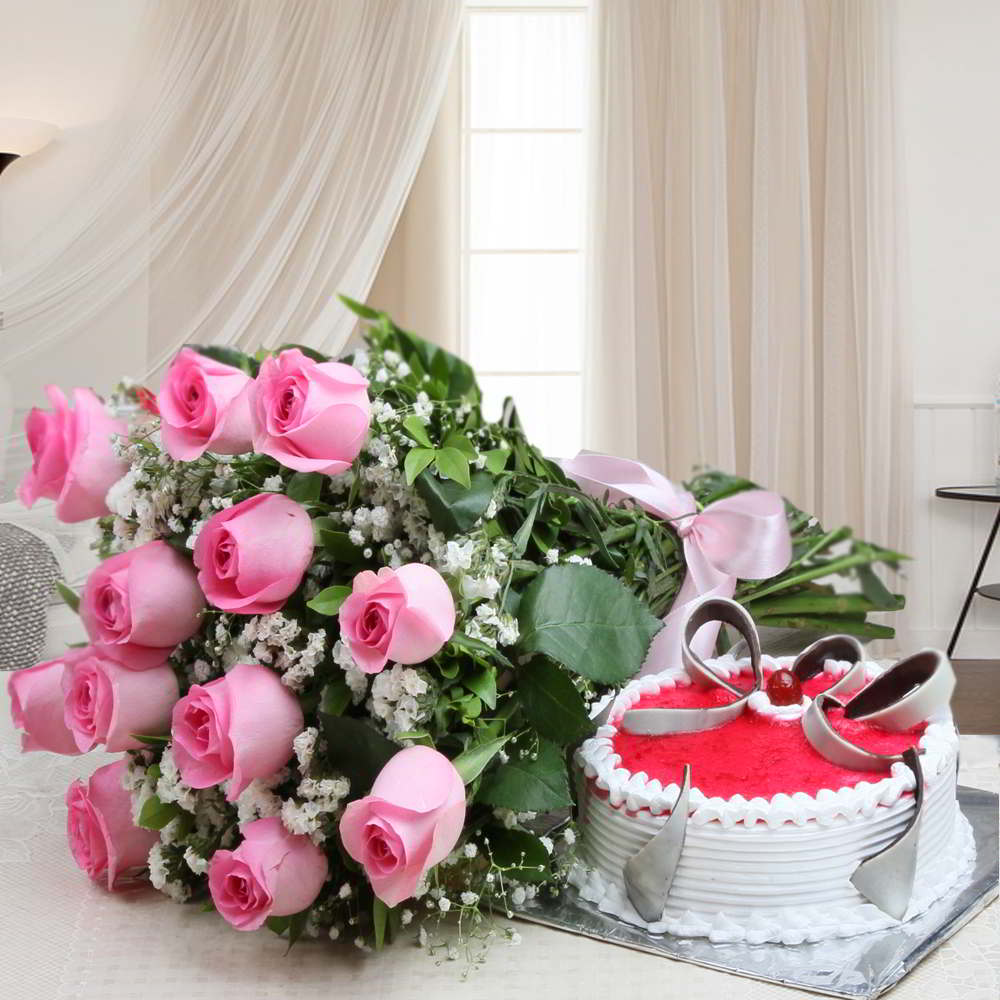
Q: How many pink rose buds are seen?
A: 12